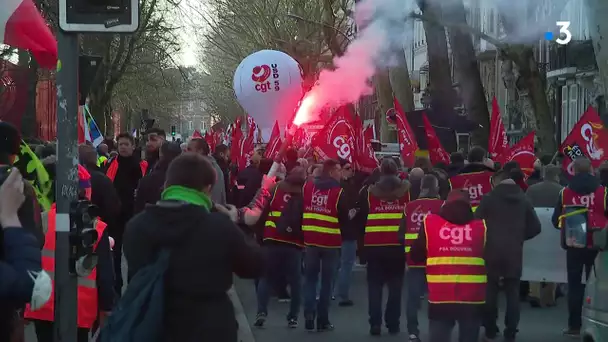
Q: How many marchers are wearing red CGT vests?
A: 7